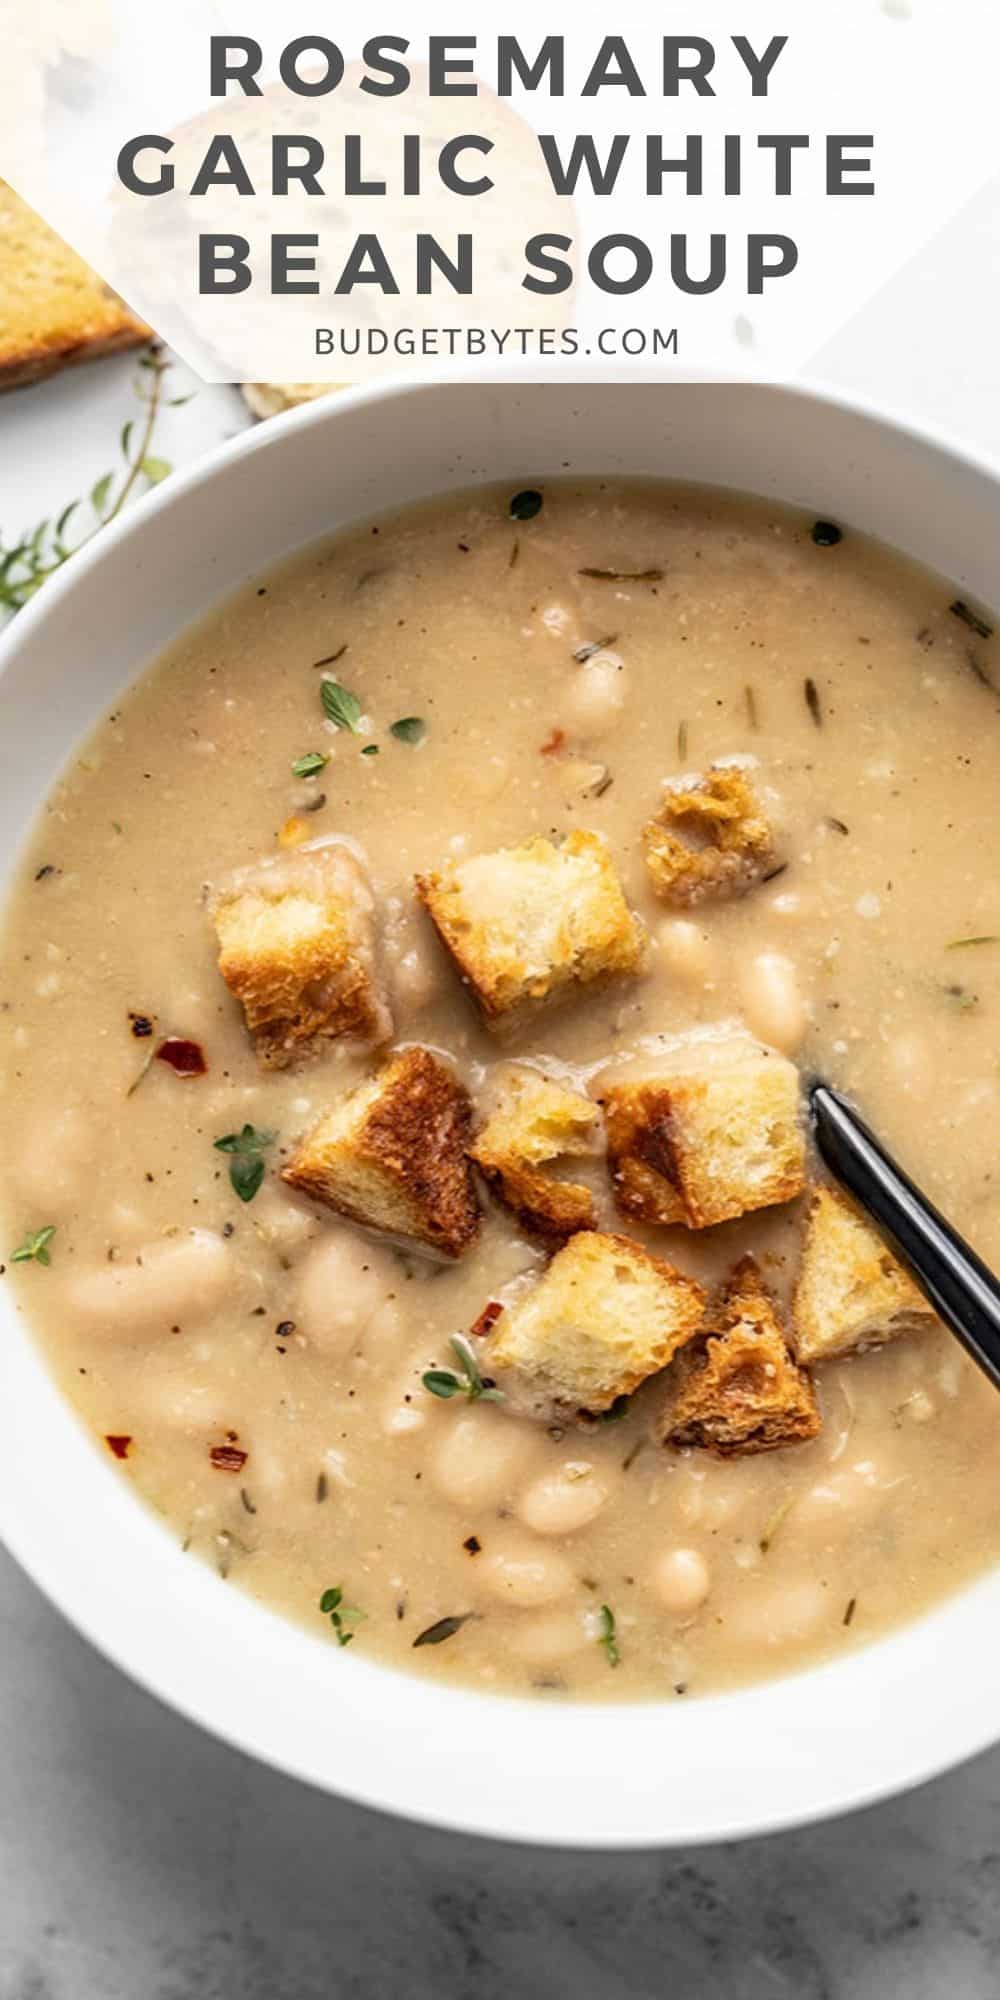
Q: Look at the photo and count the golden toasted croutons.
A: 9